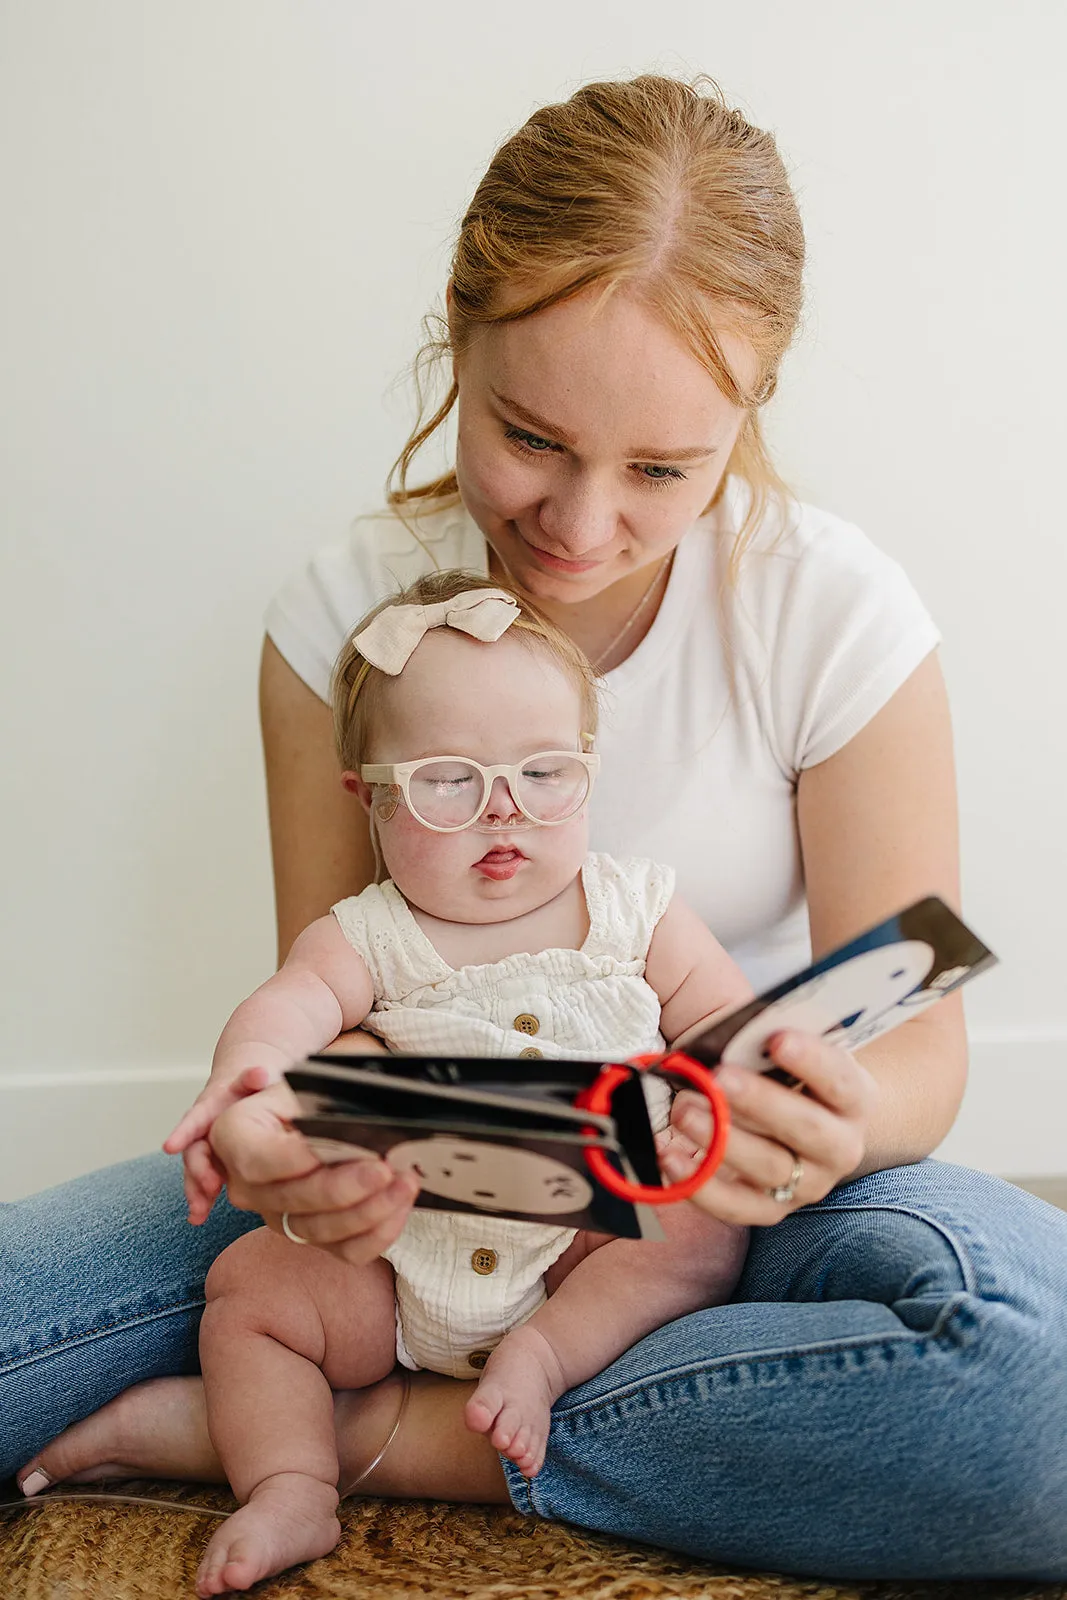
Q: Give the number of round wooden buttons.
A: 4